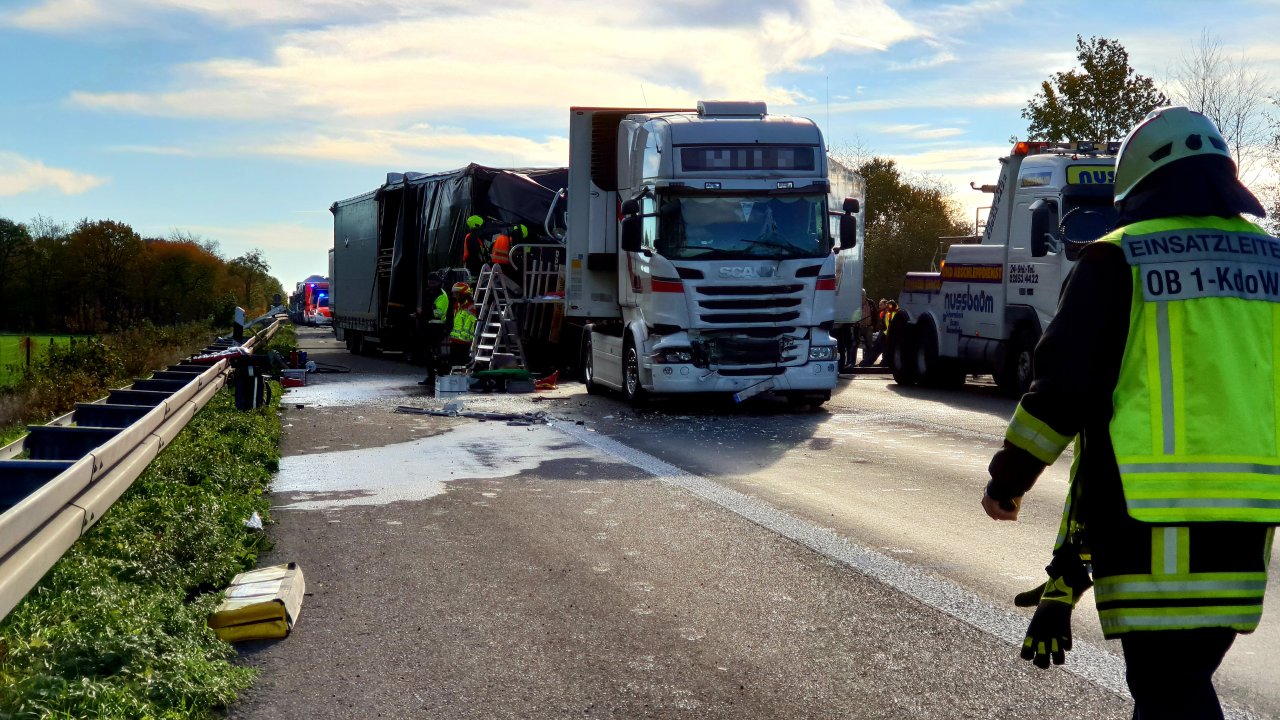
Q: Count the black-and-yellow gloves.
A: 2